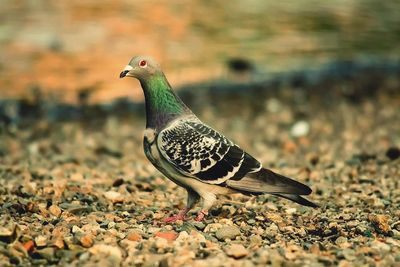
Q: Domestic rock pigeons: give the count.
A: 1